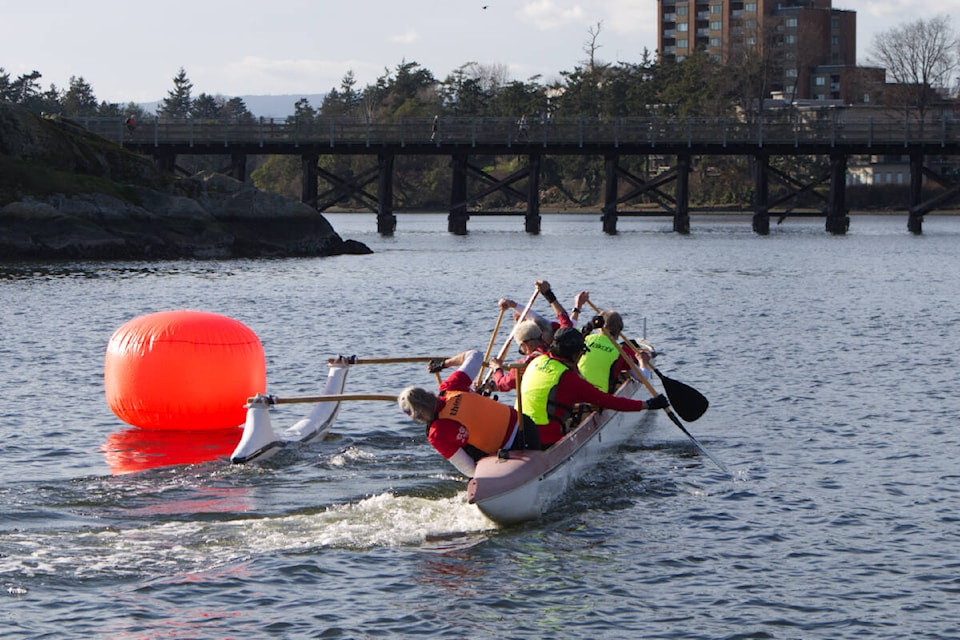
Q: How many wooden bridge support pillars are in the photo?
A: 11